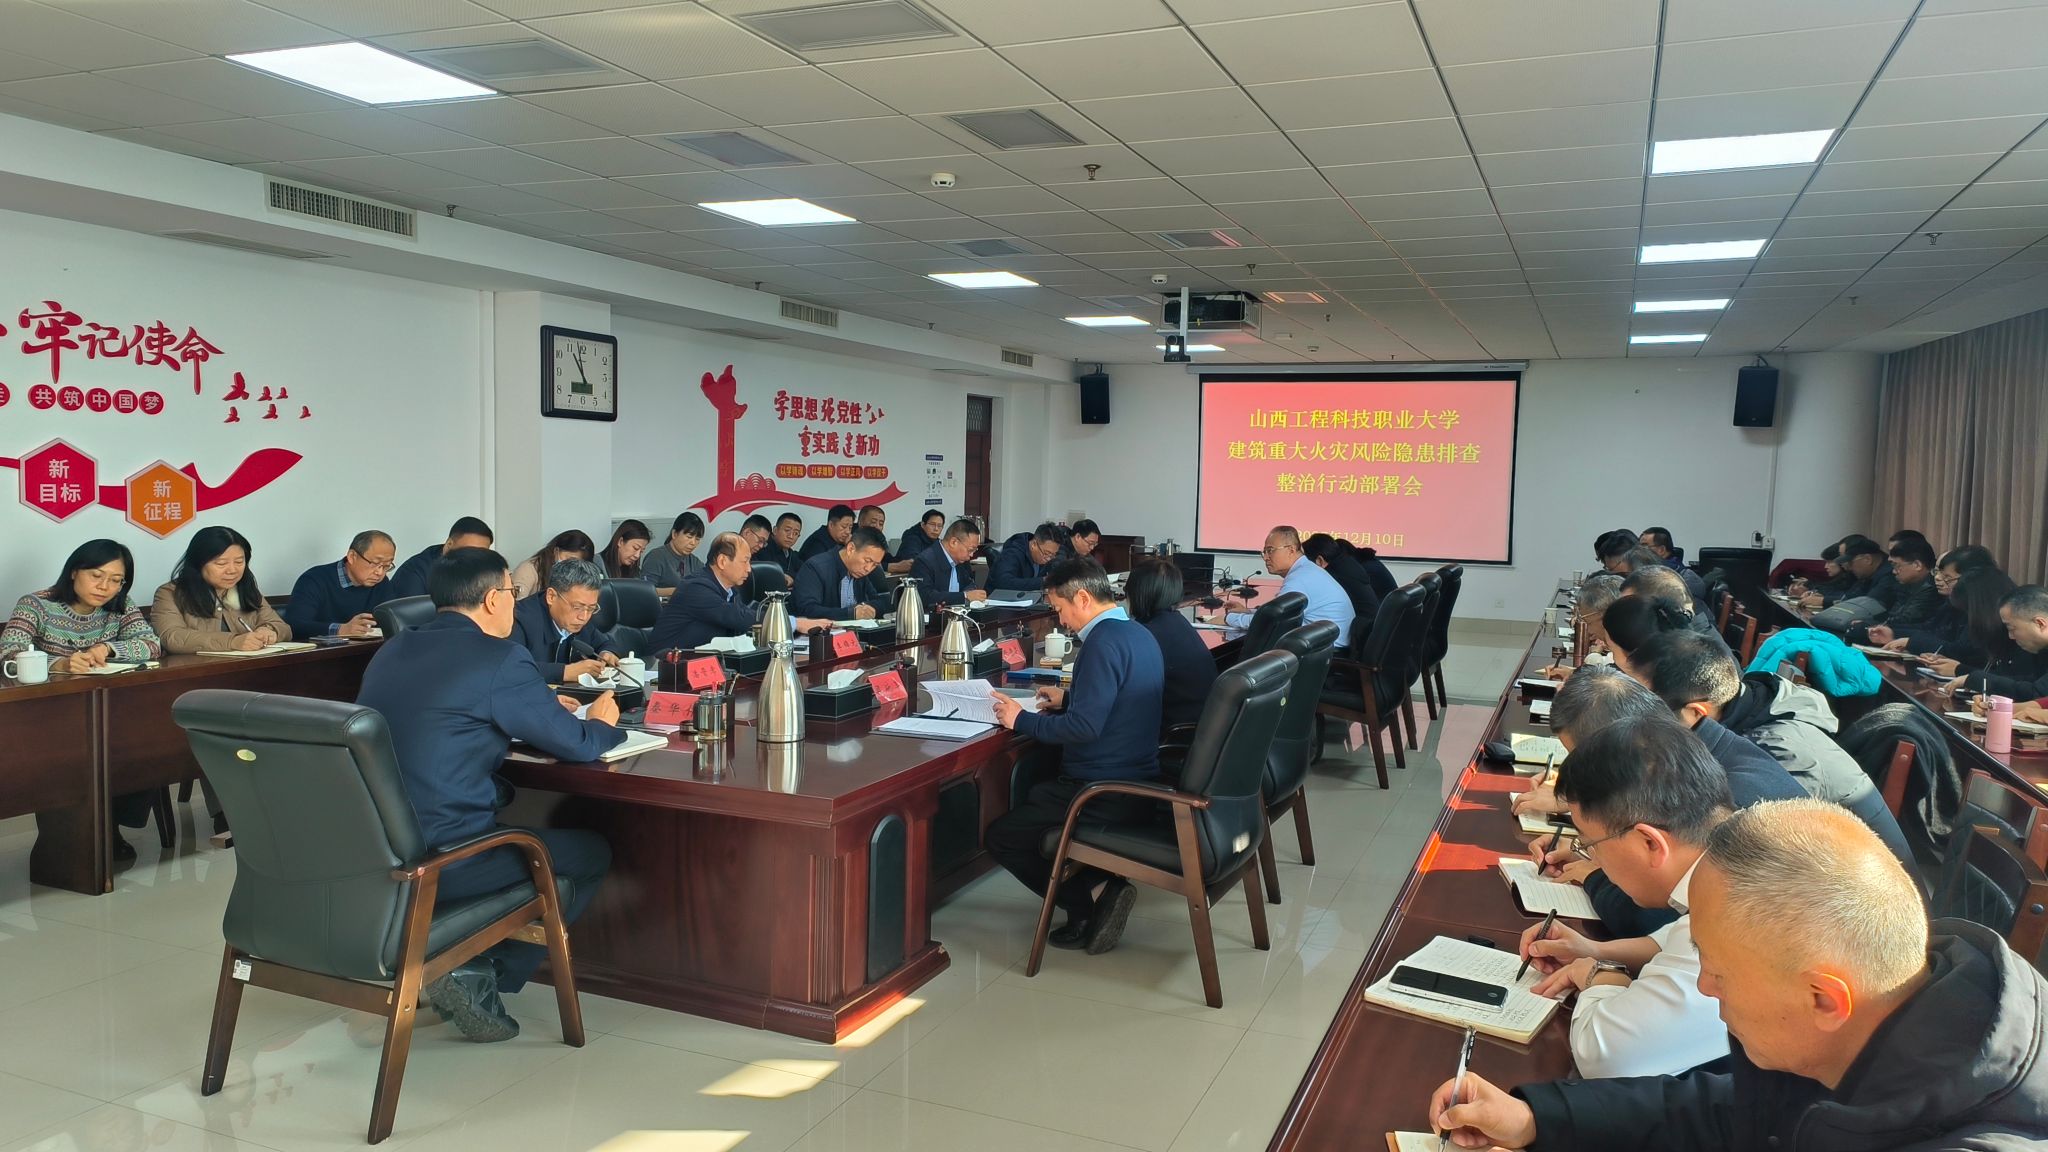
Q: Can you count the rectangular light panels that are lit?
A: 9